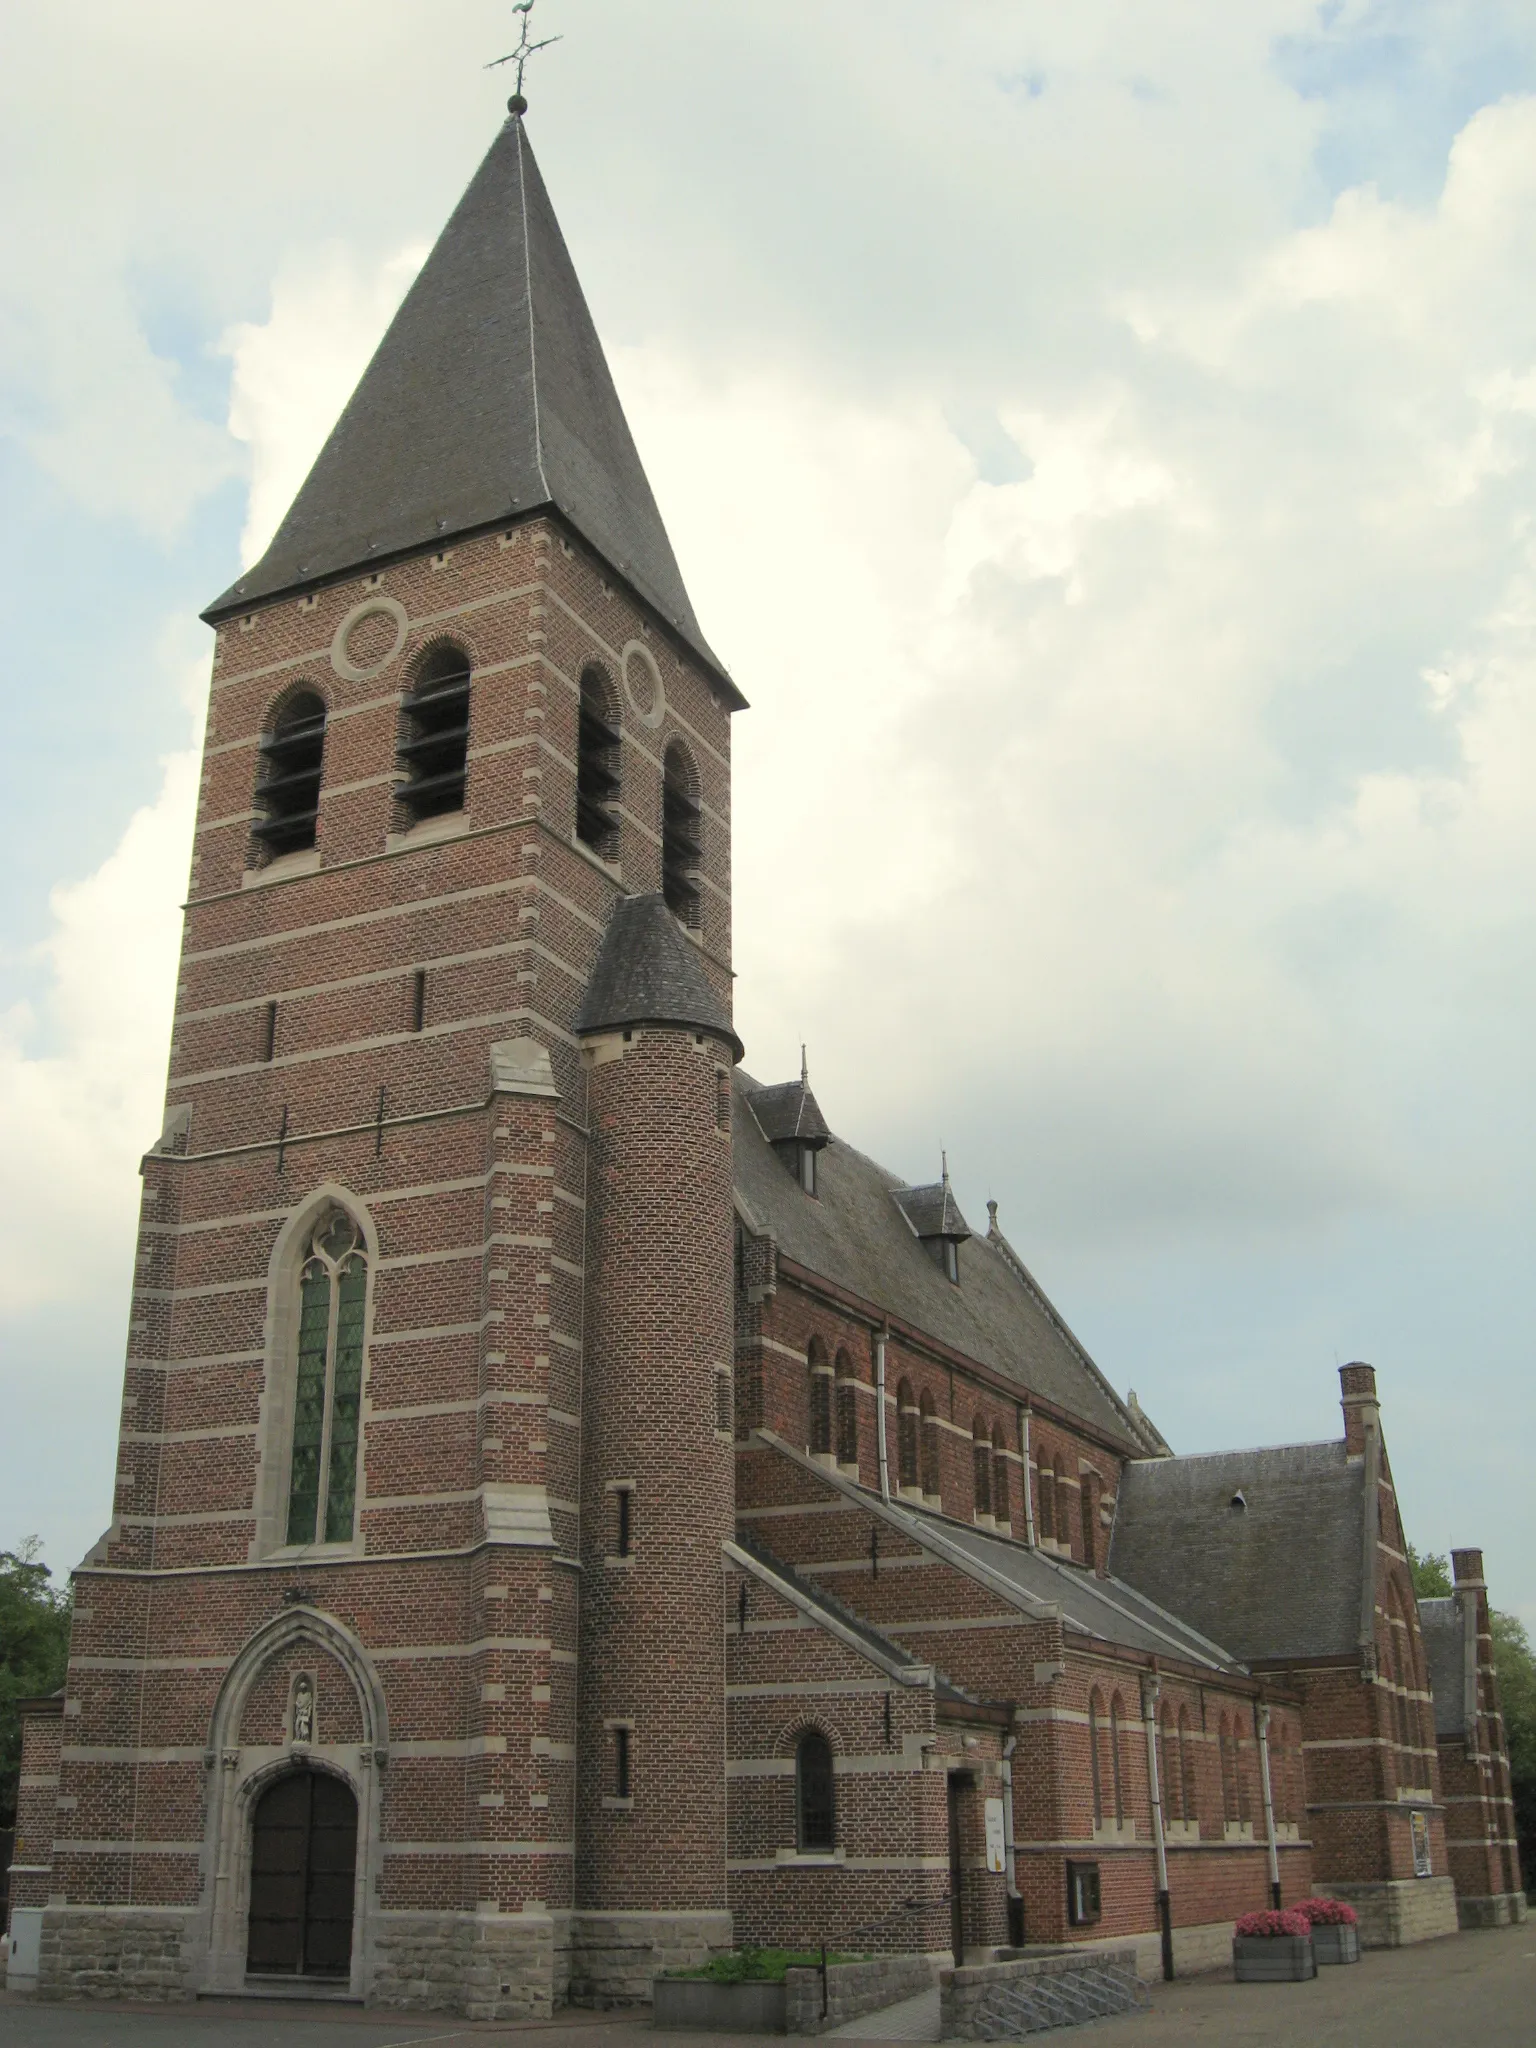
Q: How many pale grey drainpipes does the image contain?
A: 5